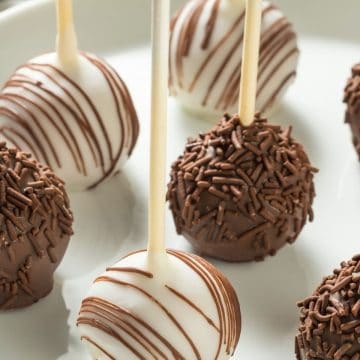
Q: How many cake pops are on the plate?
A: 7